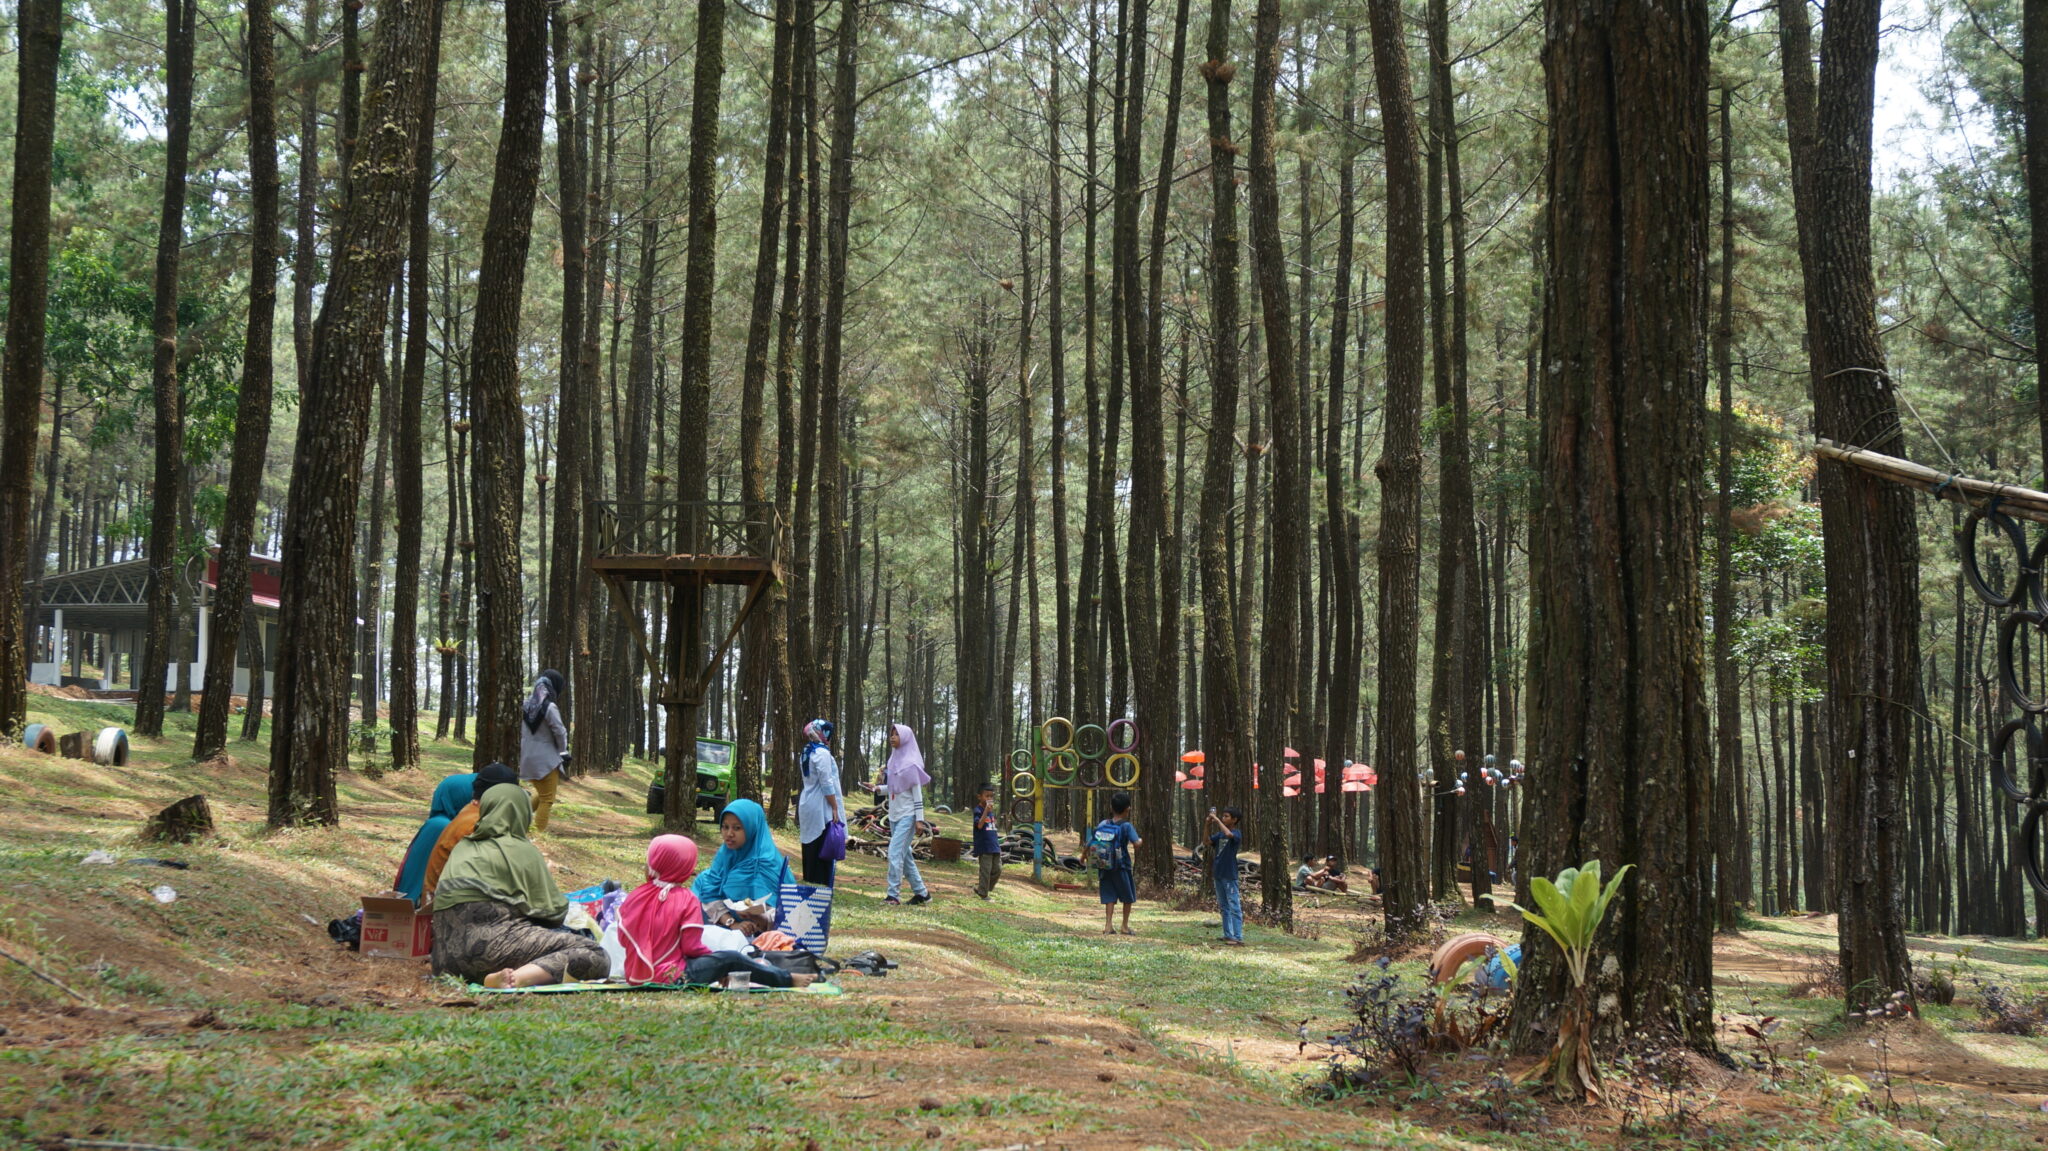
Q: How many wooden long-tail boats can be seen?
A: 0